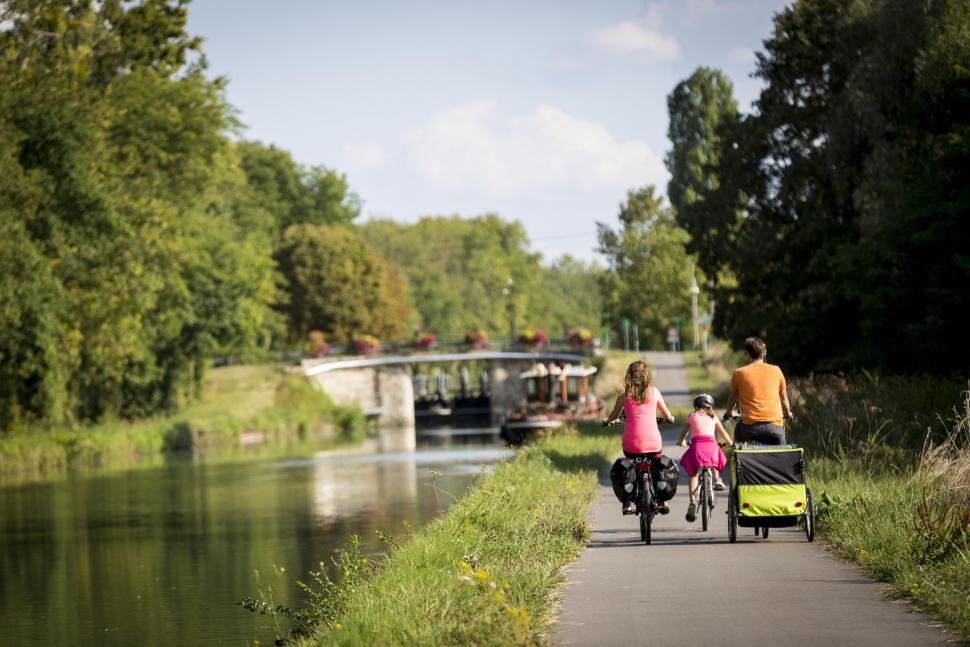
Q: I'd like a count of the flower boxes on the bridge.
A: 6